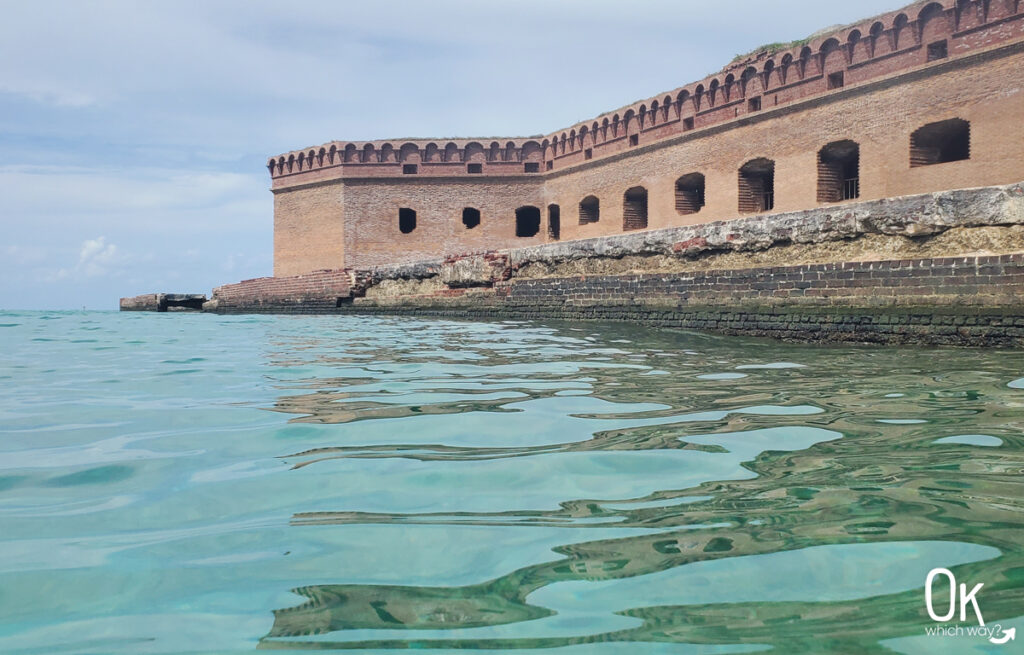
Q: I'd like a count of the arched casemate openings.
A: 10